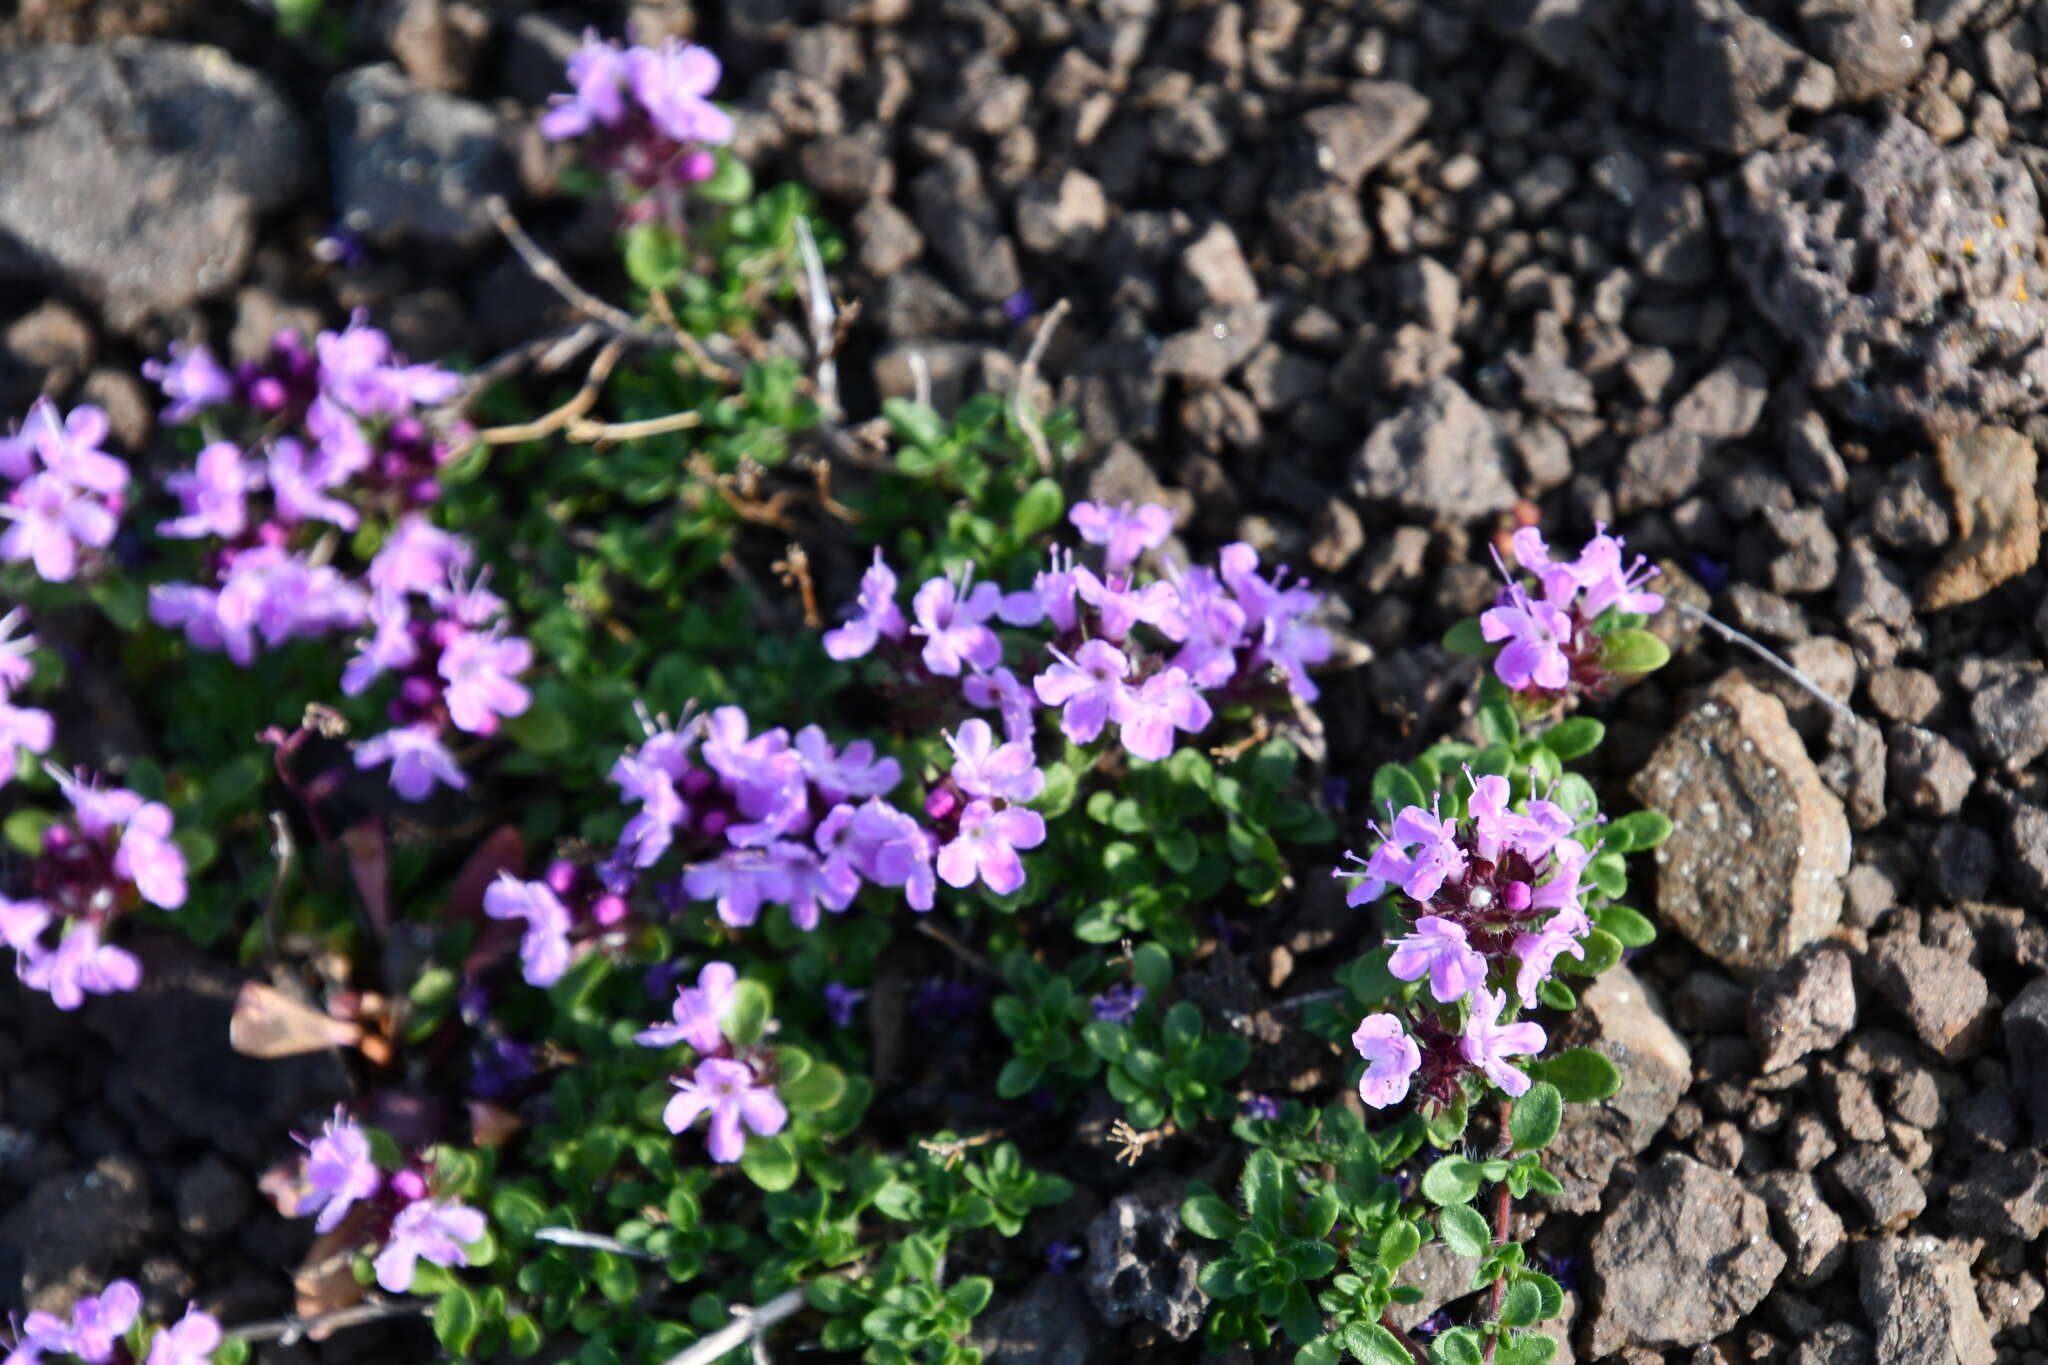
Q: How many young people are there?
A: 0